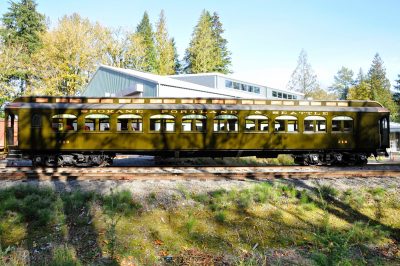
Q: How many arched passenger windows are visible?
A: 10